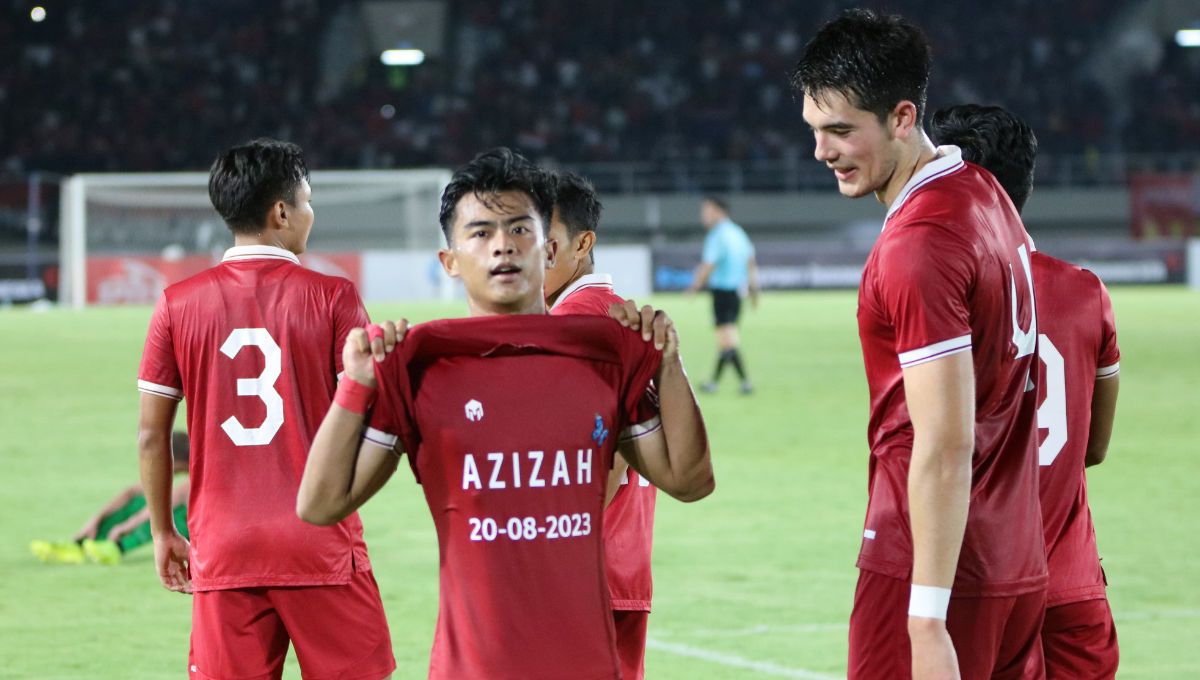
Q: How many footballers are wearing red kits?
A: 5